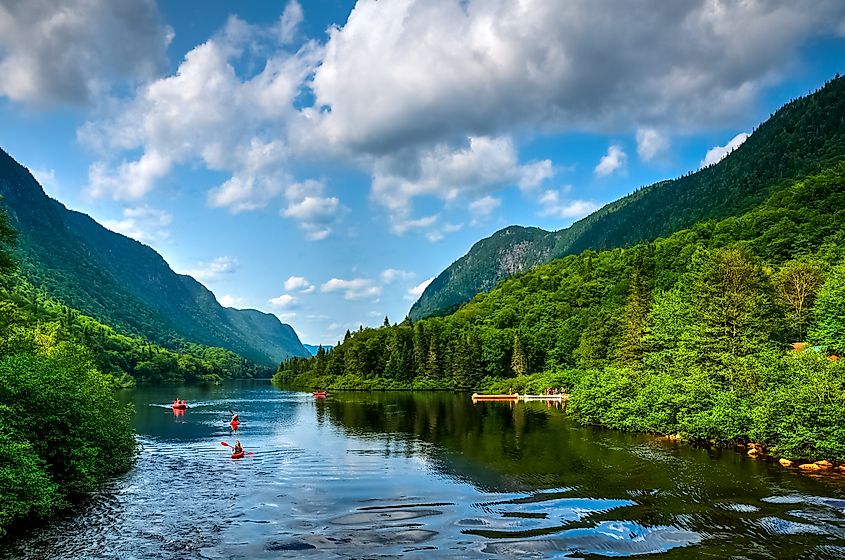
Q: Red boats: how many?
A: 4